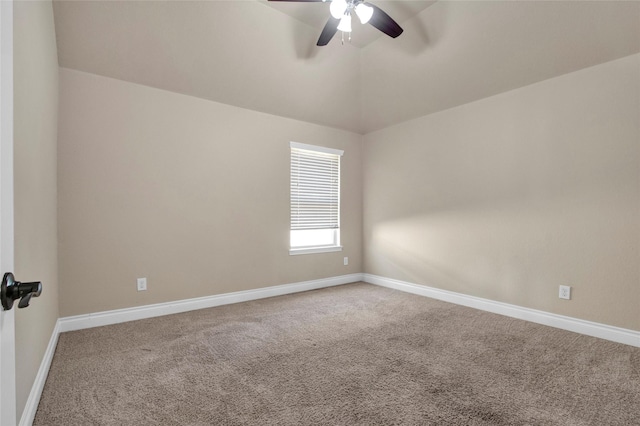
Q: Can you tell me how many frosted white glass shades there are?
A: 3